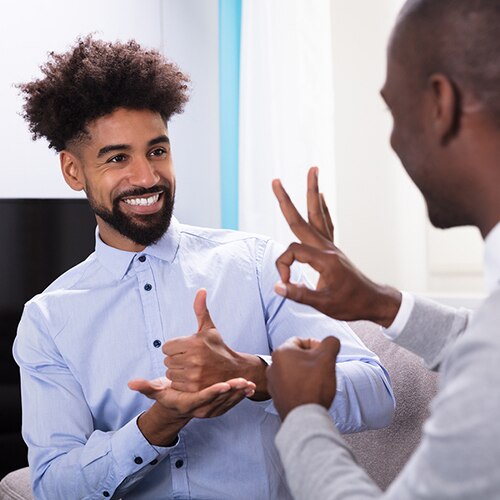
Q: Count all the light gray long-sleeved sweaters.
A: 1